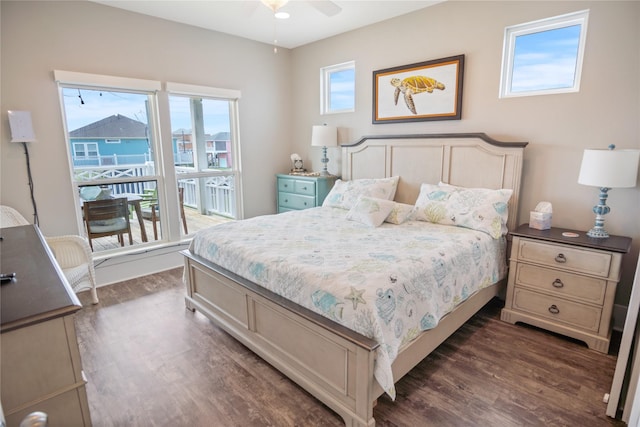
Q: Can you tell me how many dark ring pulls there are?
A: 3